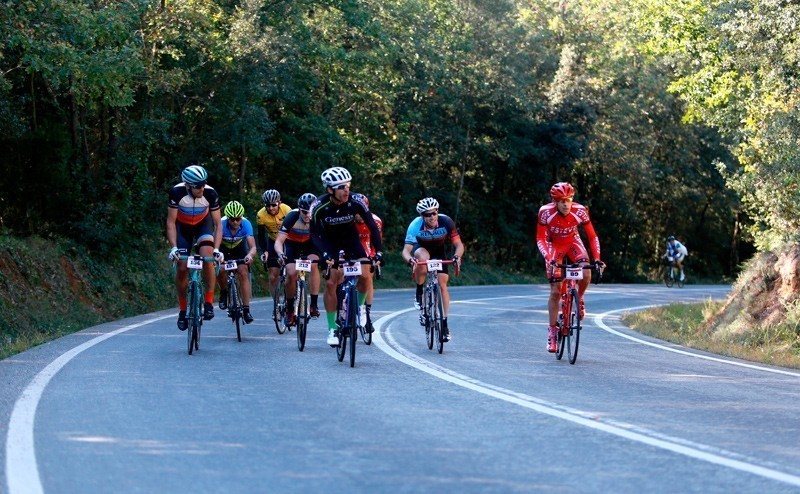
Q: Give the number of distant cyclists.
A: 1